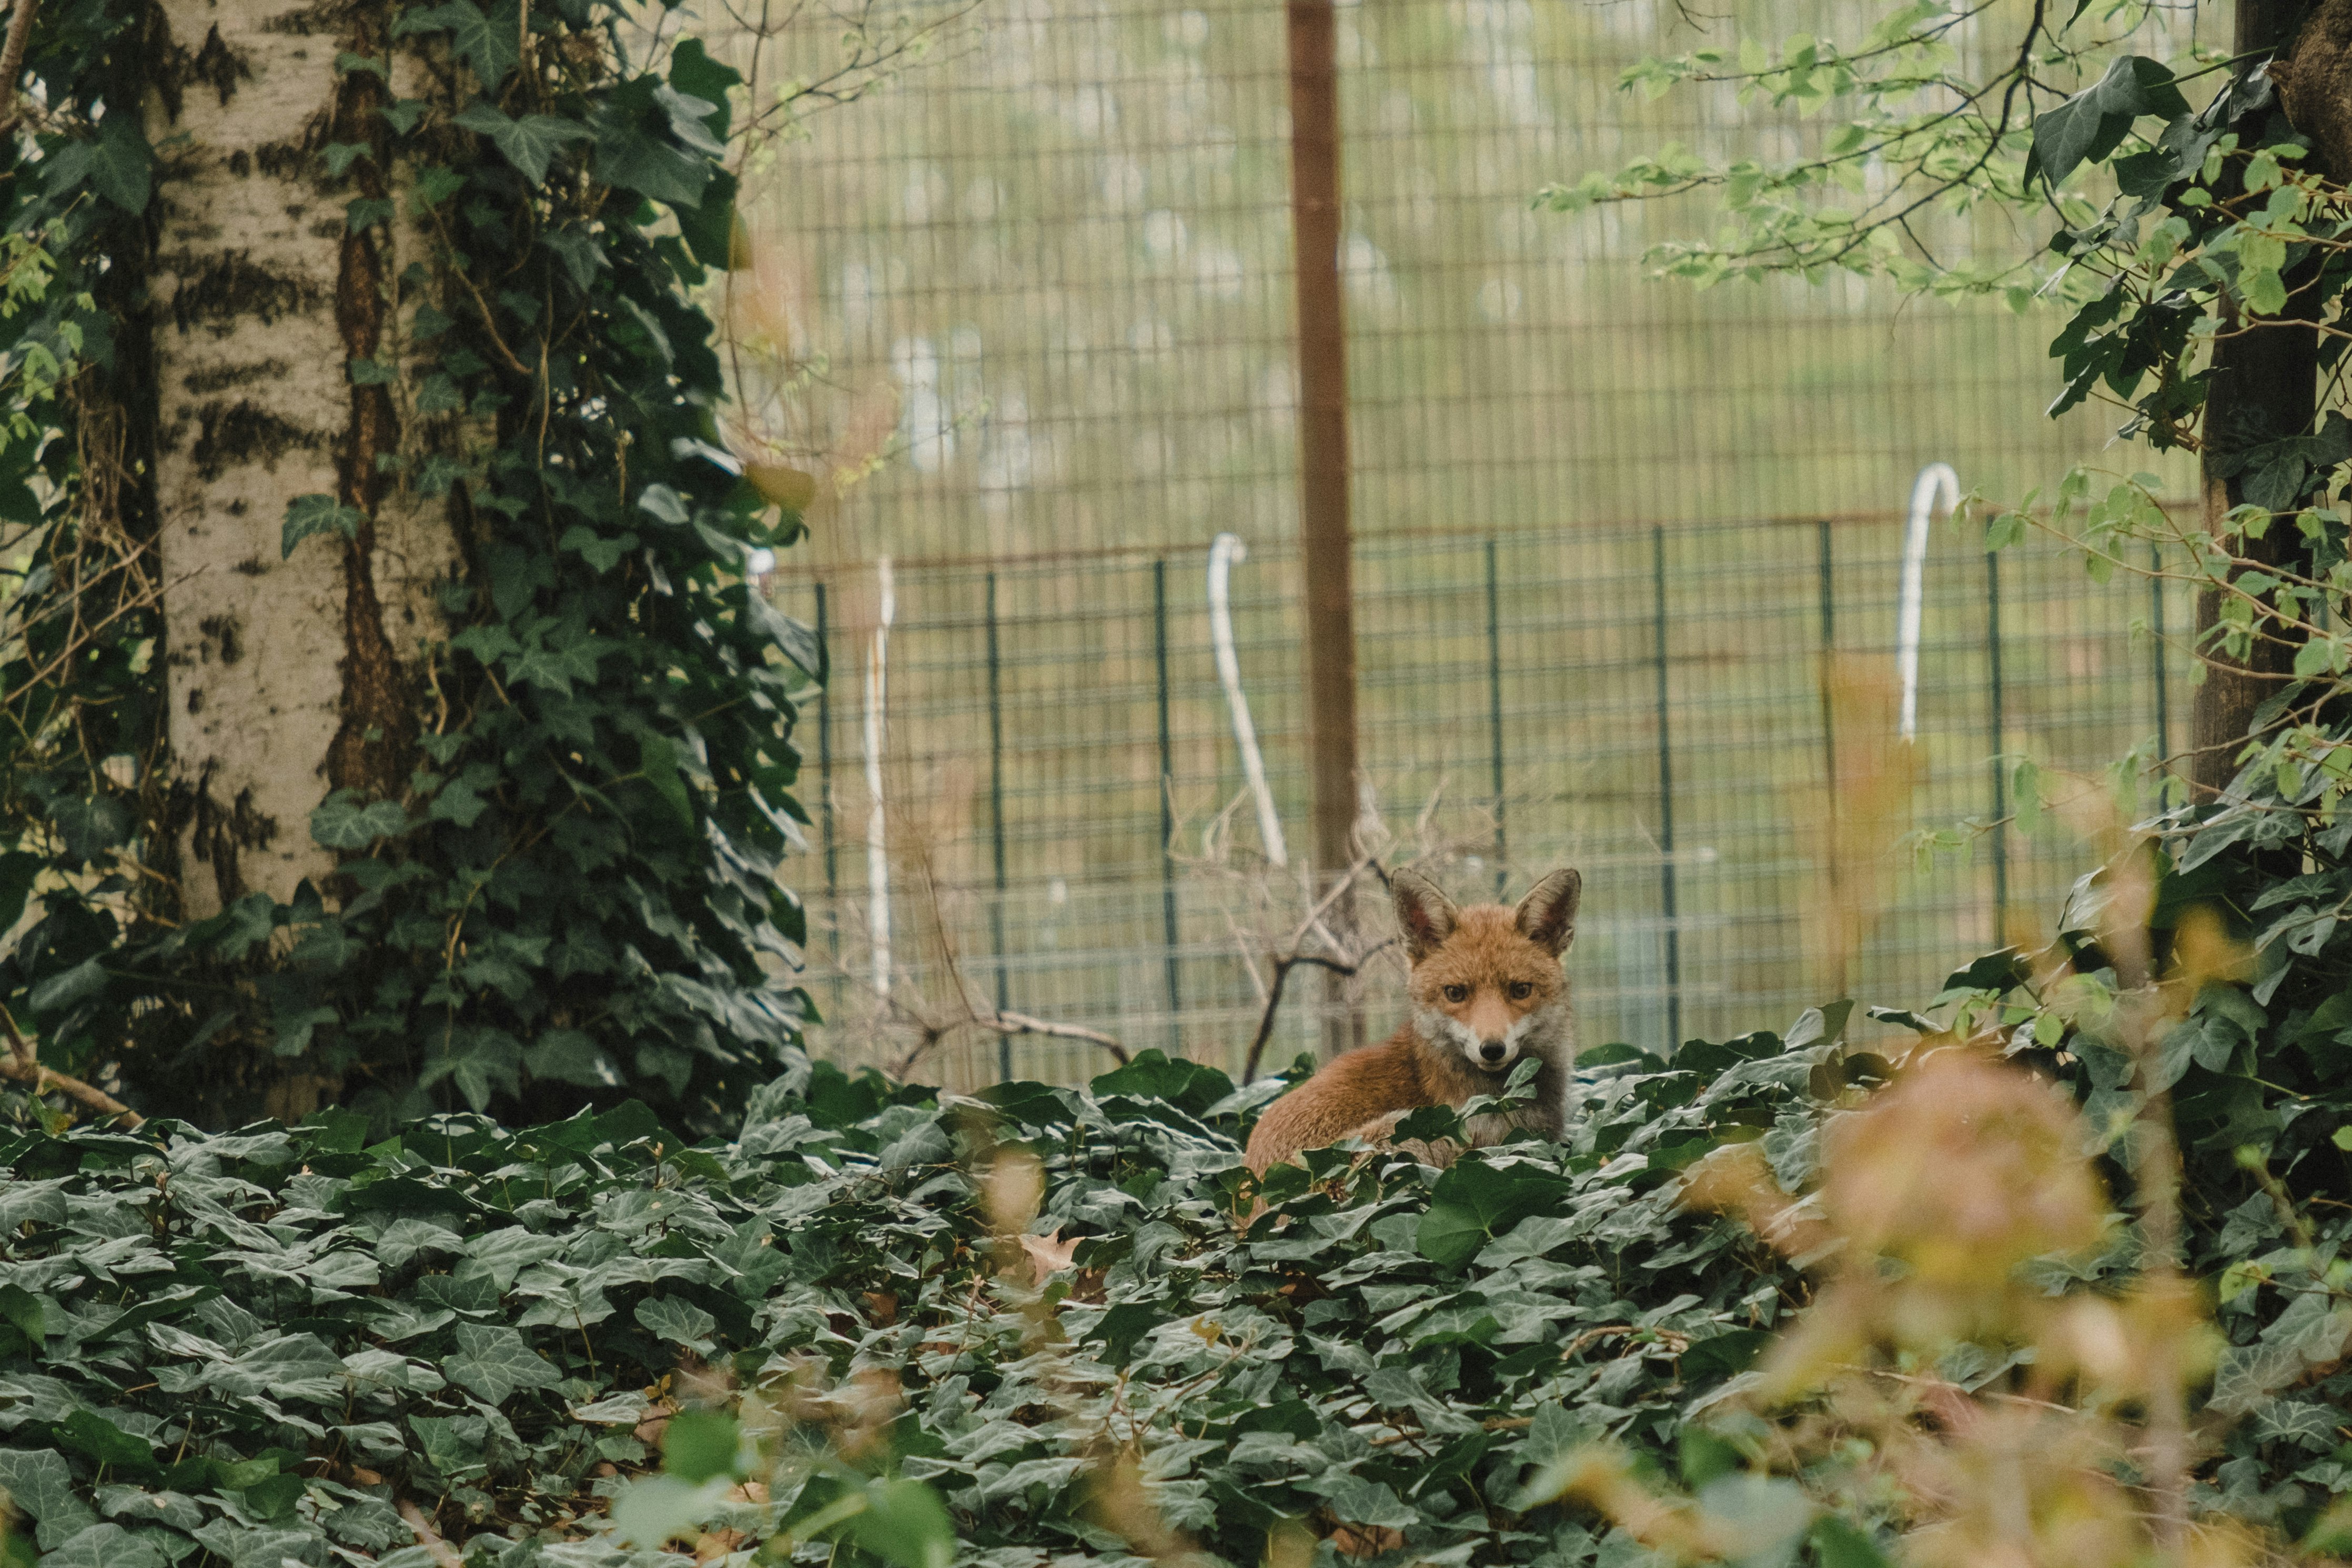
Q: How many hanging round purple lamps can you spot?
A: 0